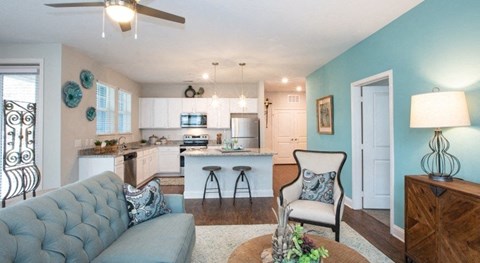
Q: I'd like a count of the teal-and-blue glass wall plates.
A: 3